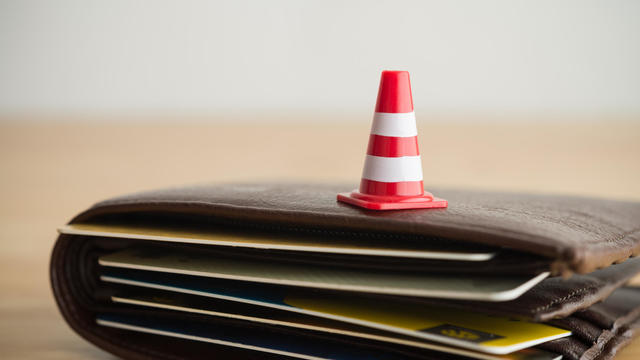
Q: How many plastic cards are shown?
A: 5